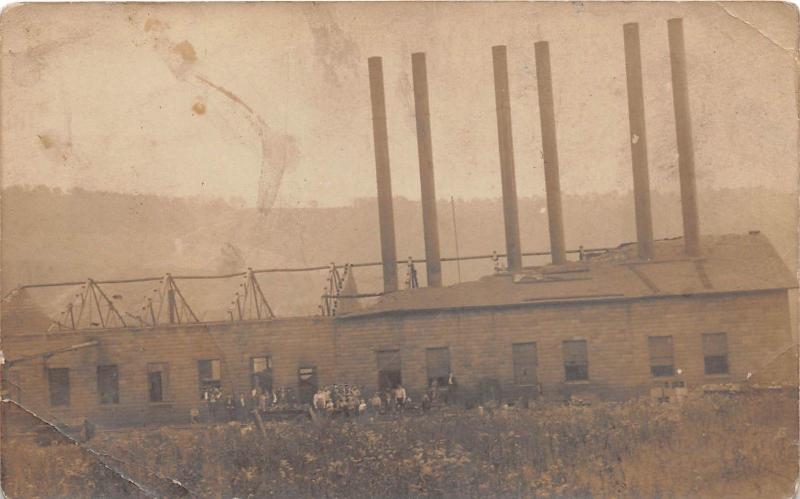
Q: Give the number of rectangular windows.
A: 12